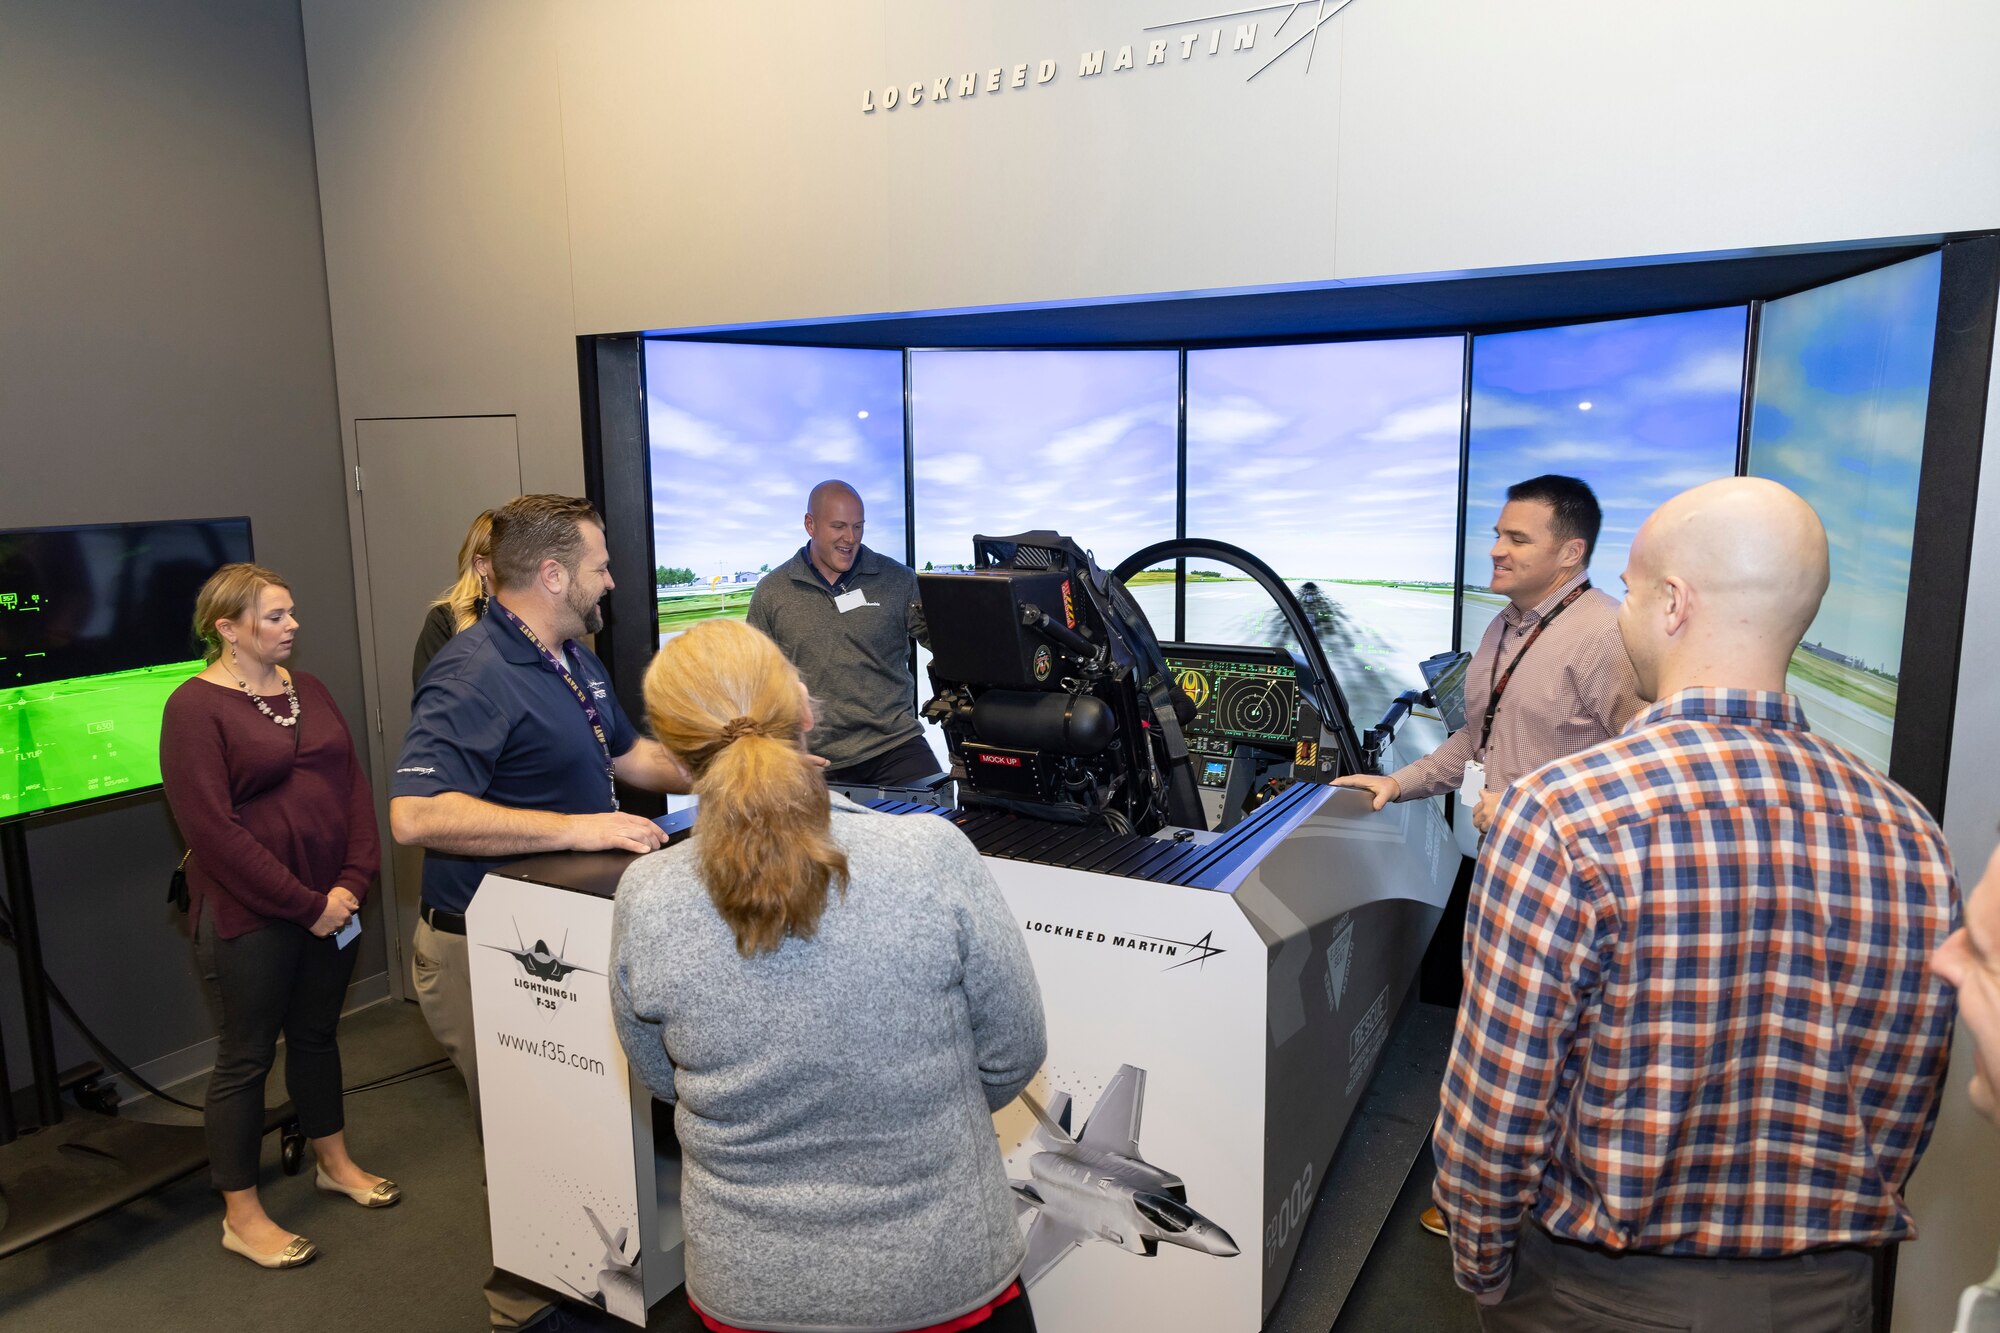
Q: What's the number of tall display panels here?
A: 5